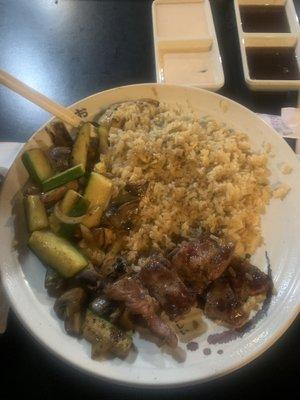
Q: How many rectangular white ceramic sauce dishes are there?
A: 2